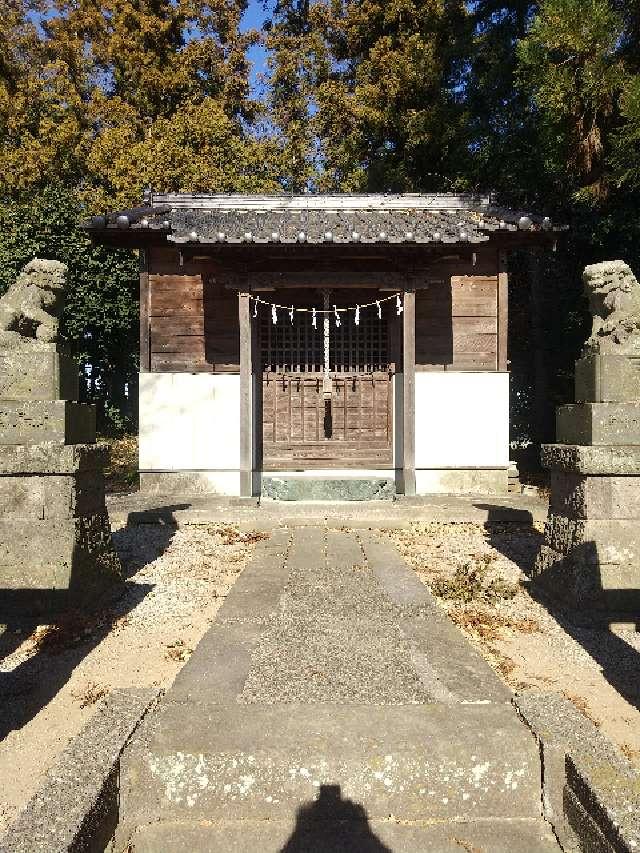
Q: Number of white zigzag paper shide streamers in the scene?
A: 8